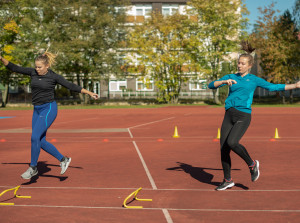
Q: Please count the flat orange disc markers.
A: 6